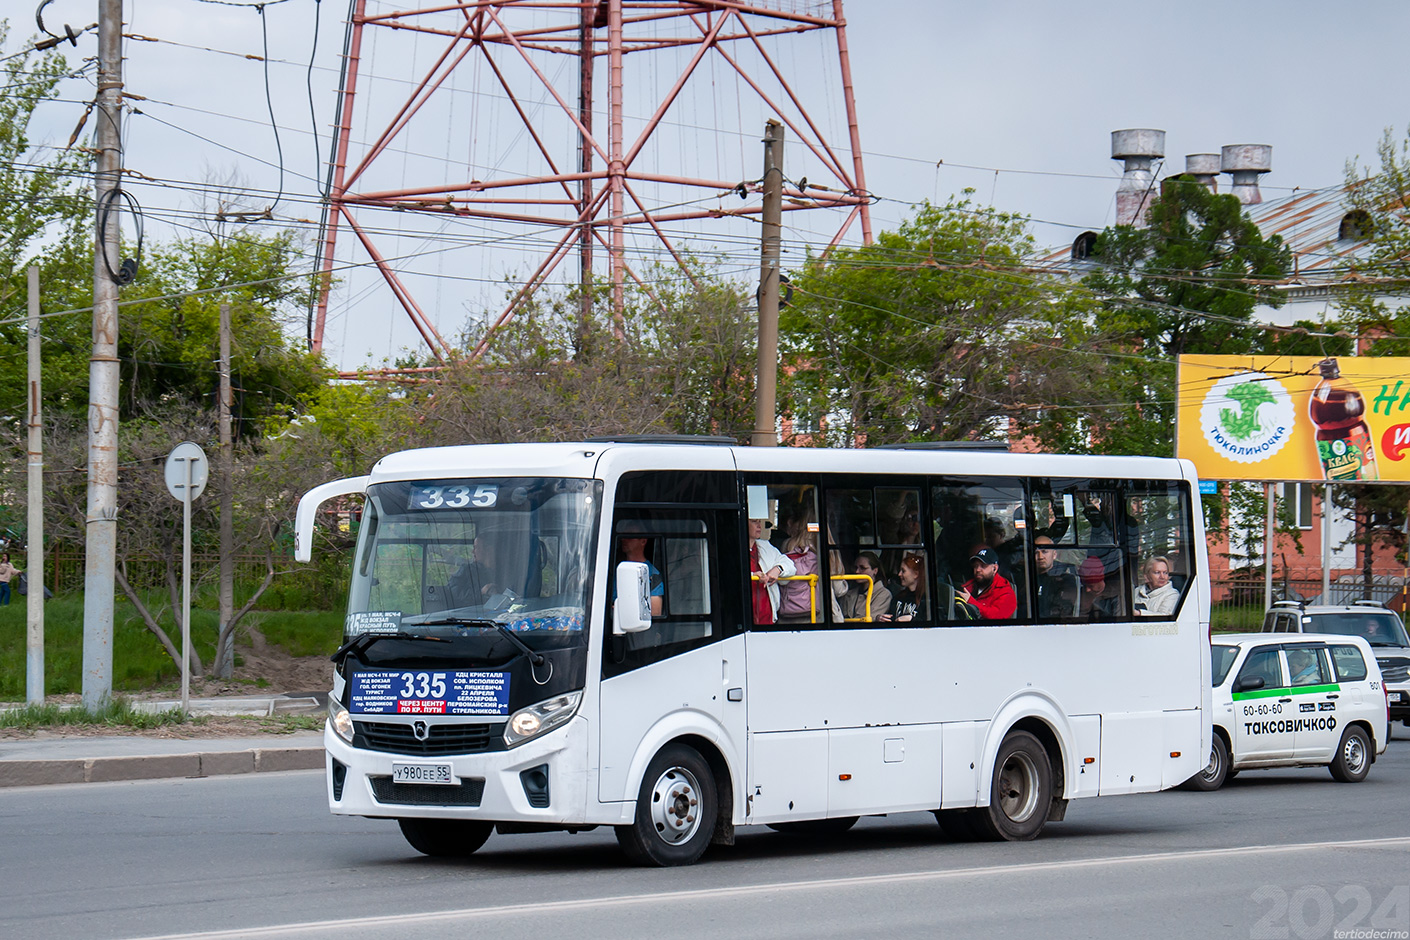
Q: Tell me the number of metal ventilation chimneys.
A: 3